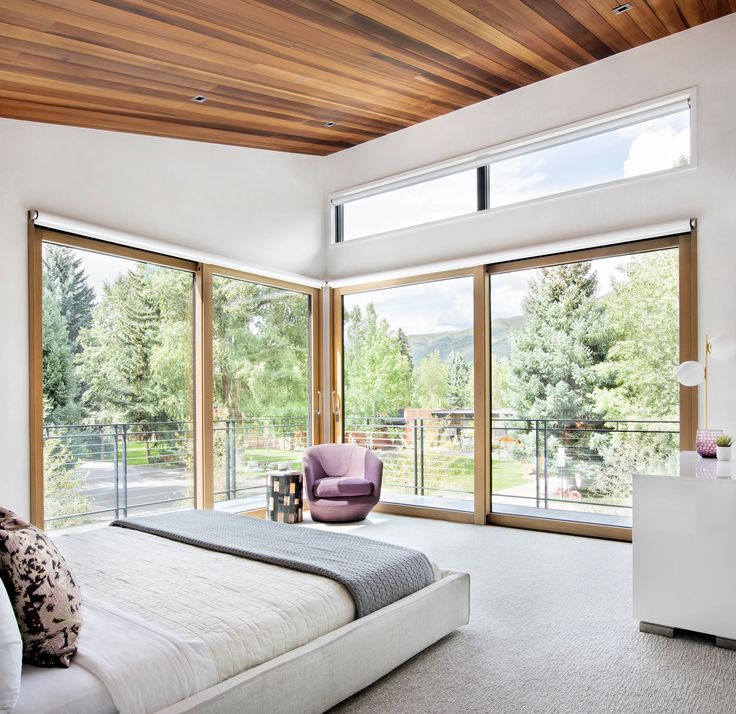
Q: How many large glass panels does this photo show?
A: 4